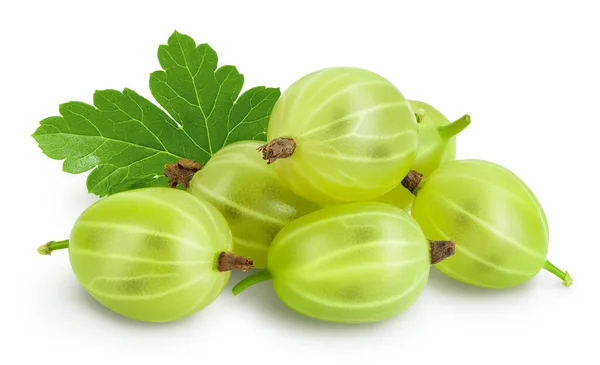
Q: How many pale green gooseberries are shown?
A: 6